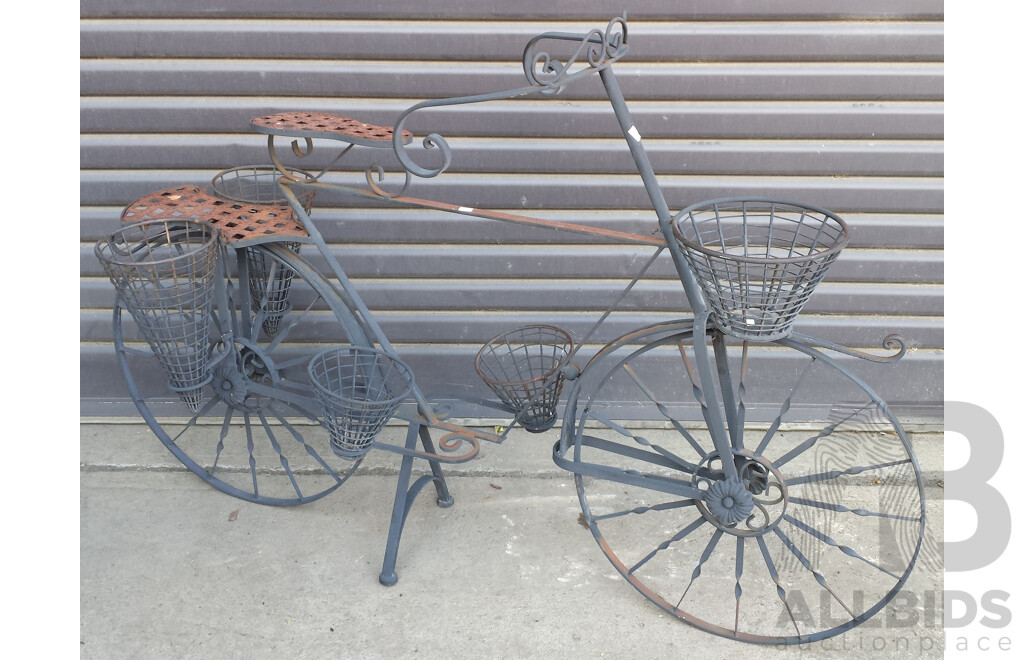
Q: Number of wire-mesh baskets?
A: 5